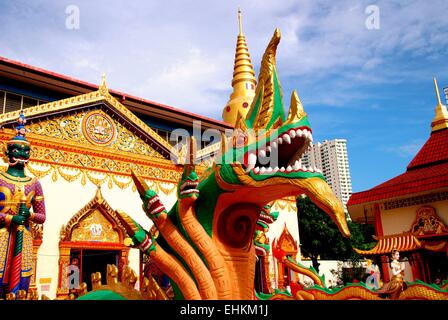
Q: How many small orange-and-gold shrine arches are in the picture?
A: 2